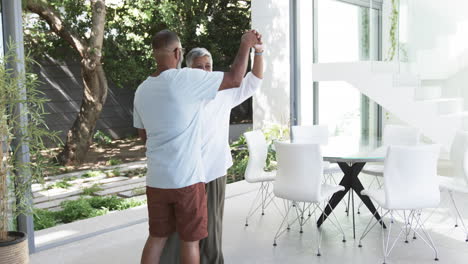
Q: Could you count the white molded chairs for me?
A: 6